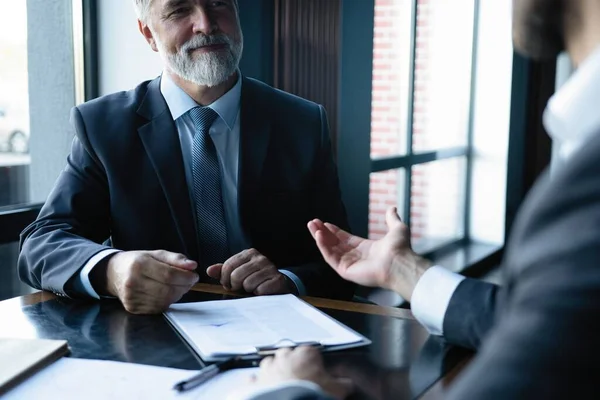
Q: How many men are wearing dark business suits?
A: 2